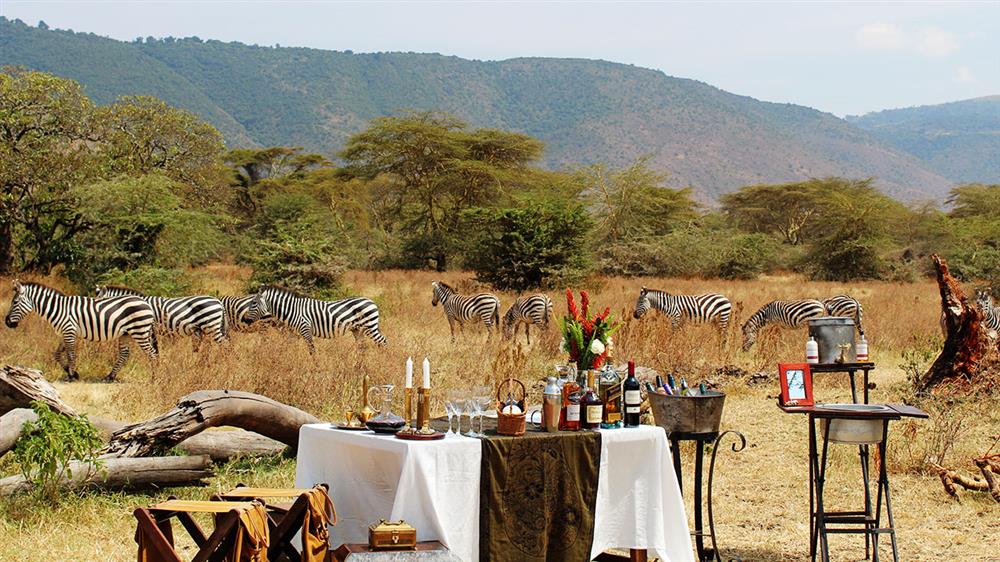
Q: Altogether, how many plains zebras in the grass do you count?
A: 10